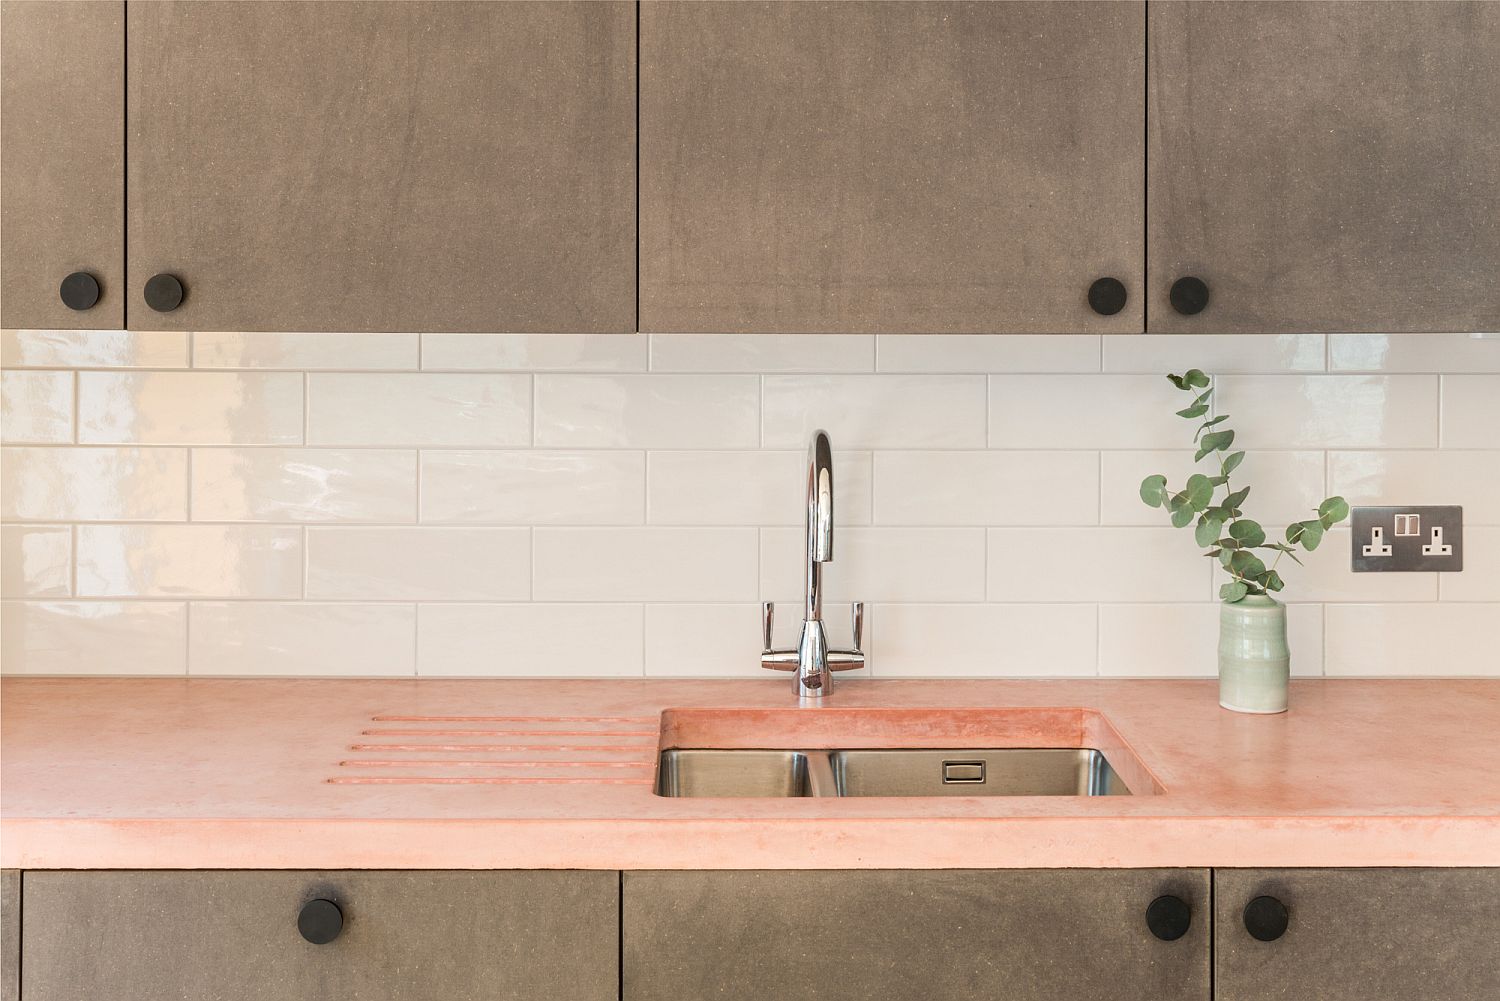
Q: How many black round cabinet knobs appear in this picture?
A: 7